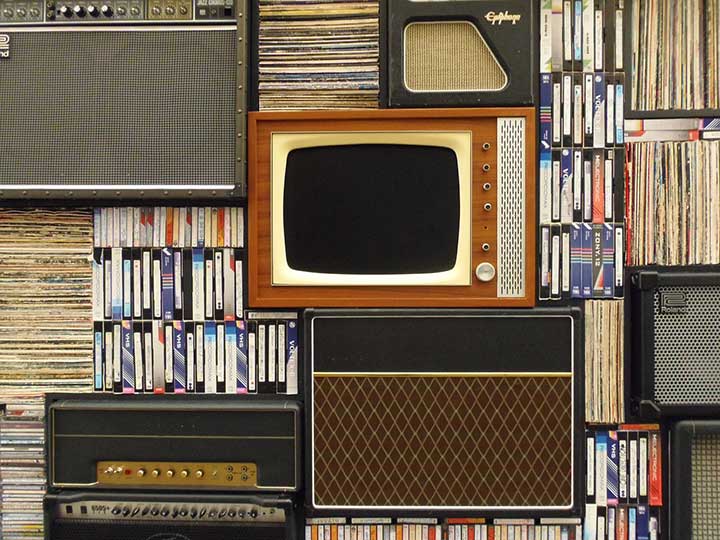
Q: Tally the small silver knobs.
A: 5